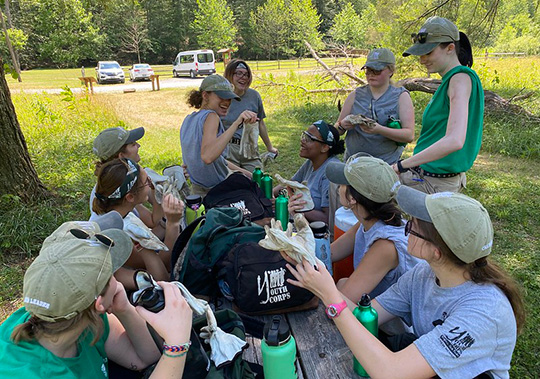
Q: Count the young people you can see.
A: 11